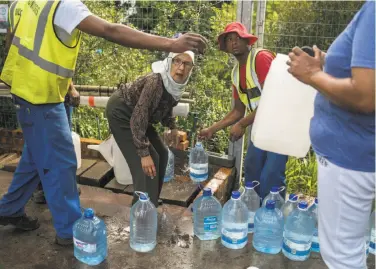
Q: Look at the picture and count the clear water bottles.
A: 13